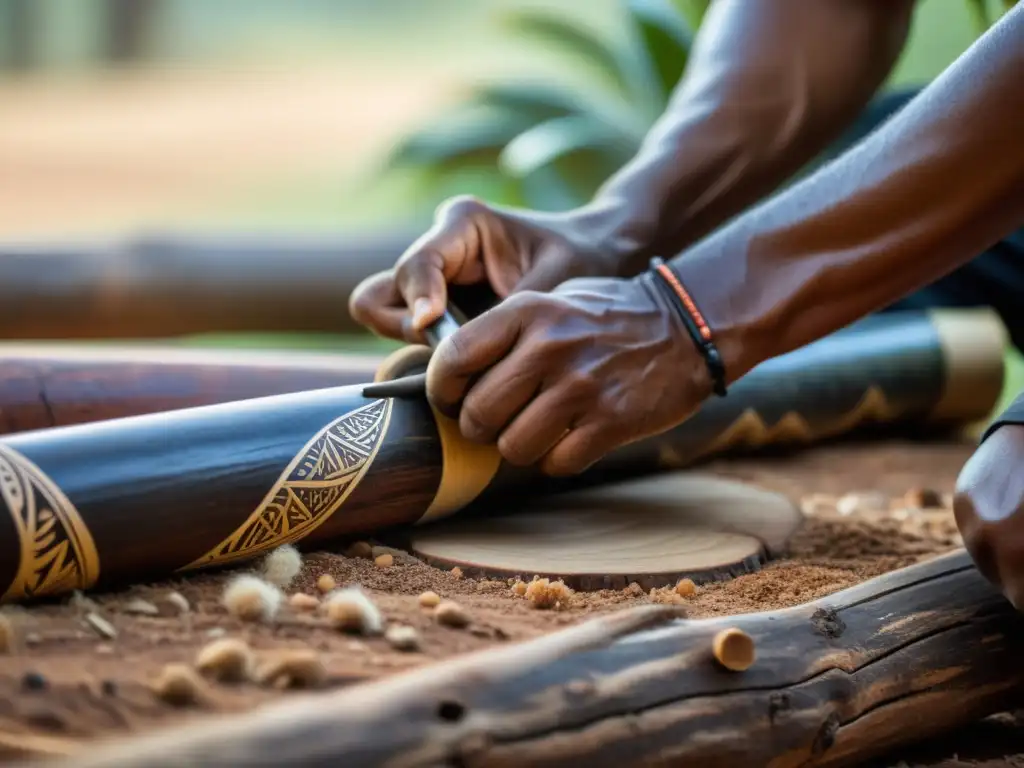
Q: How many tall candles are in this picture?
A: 0